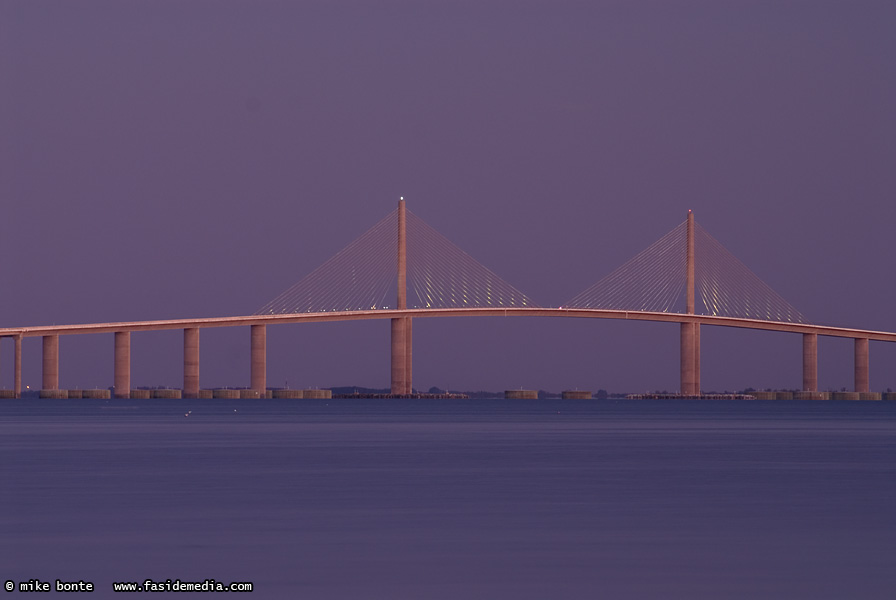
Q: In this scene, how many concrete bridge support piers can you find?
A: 9